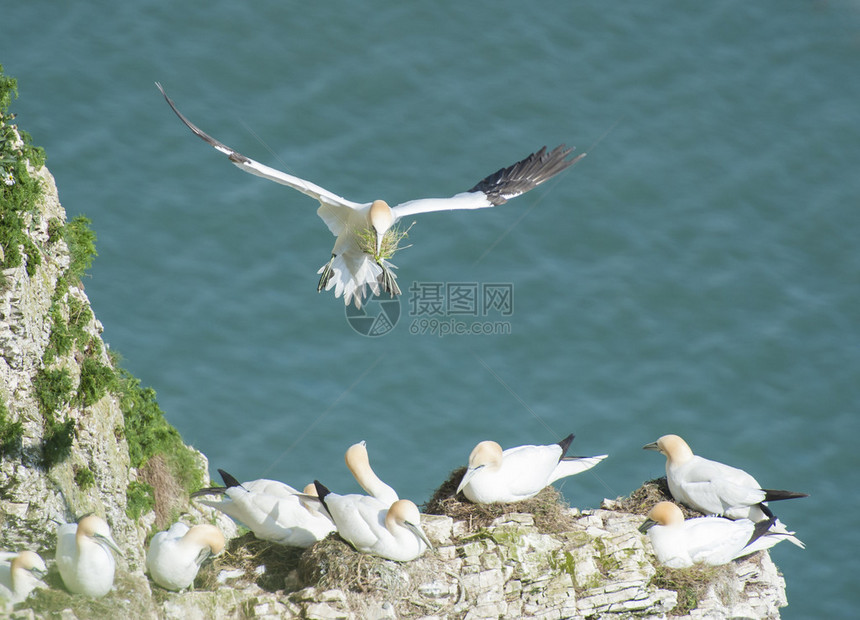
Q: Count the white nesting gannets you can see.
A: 9